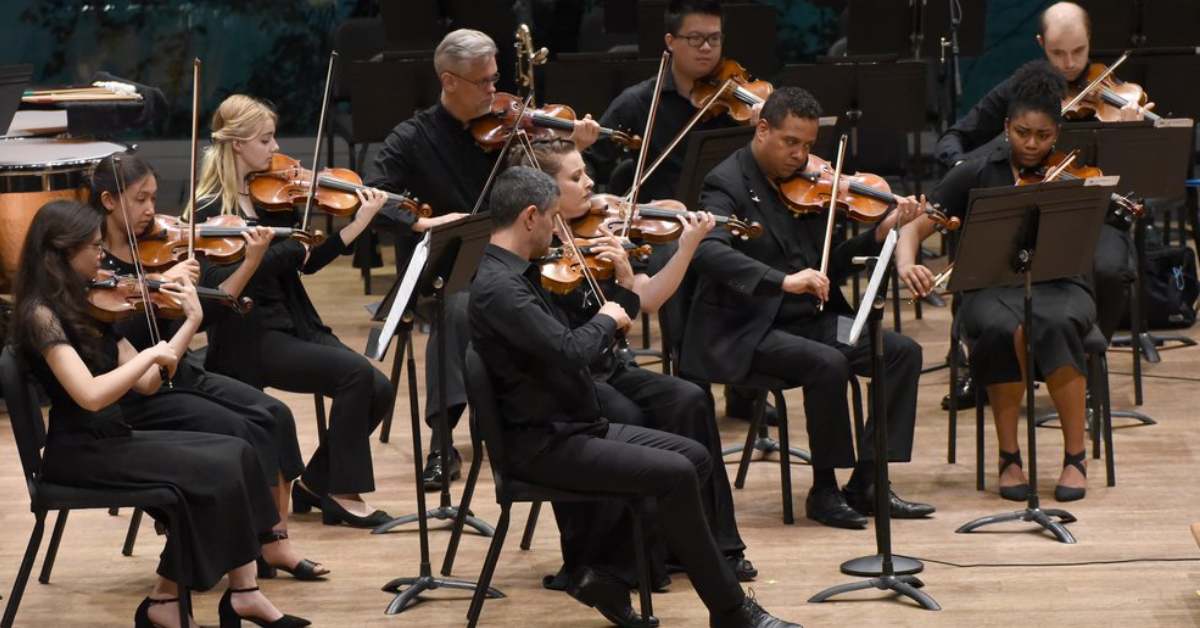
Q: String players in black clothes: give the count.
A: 10